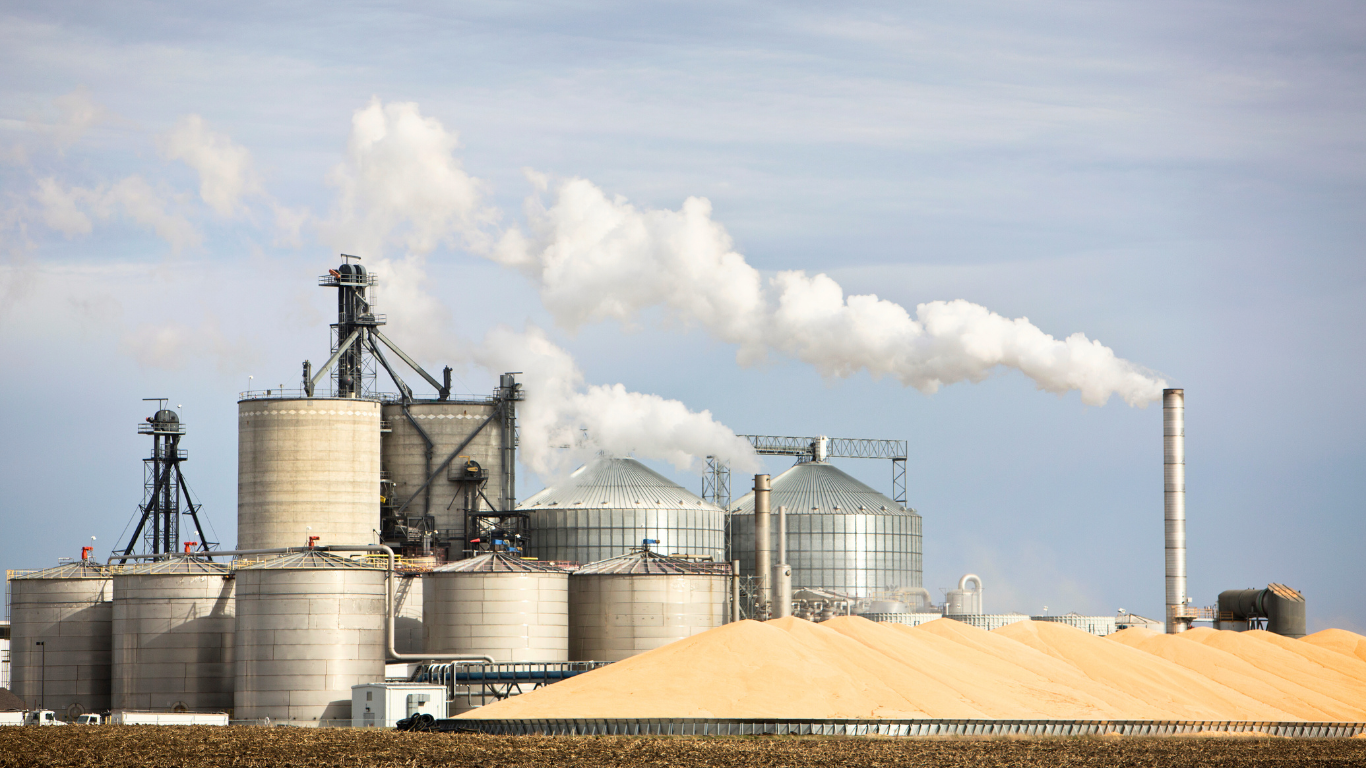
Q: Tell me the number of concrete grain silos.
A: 2